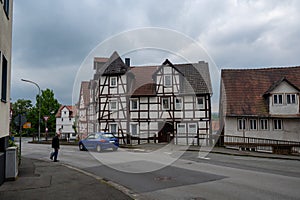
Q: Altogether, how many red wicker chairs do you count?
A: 0